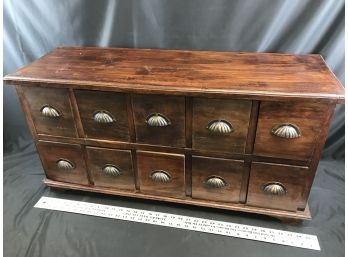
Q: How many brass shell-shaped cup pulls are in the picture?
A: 10